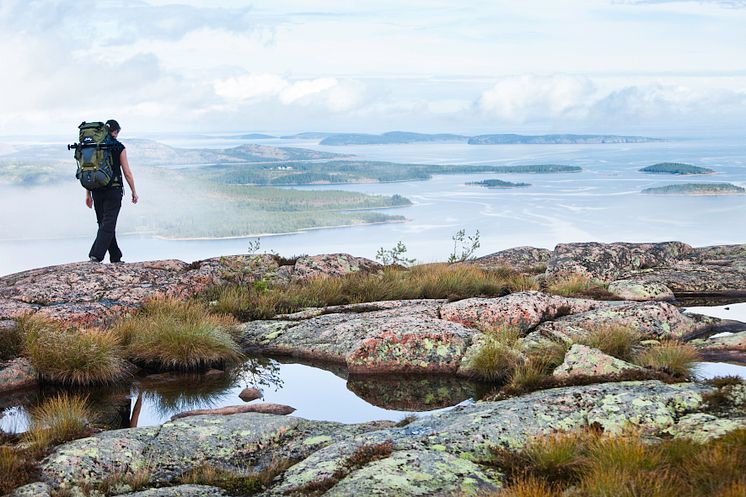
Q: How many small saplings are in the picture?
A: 3